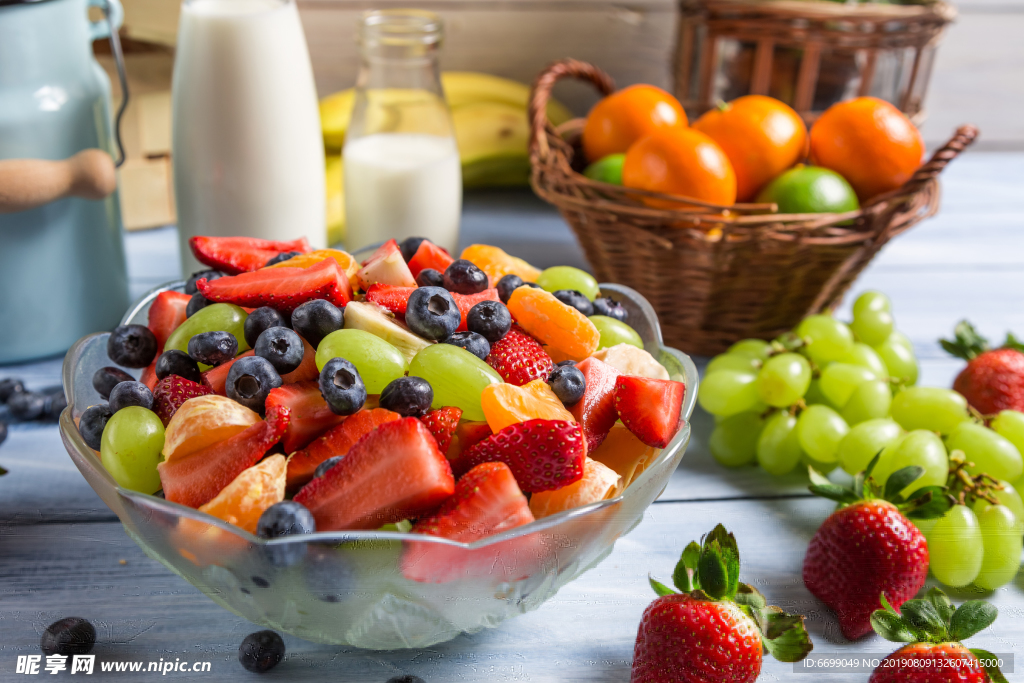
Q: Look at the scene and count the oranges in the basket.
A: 4